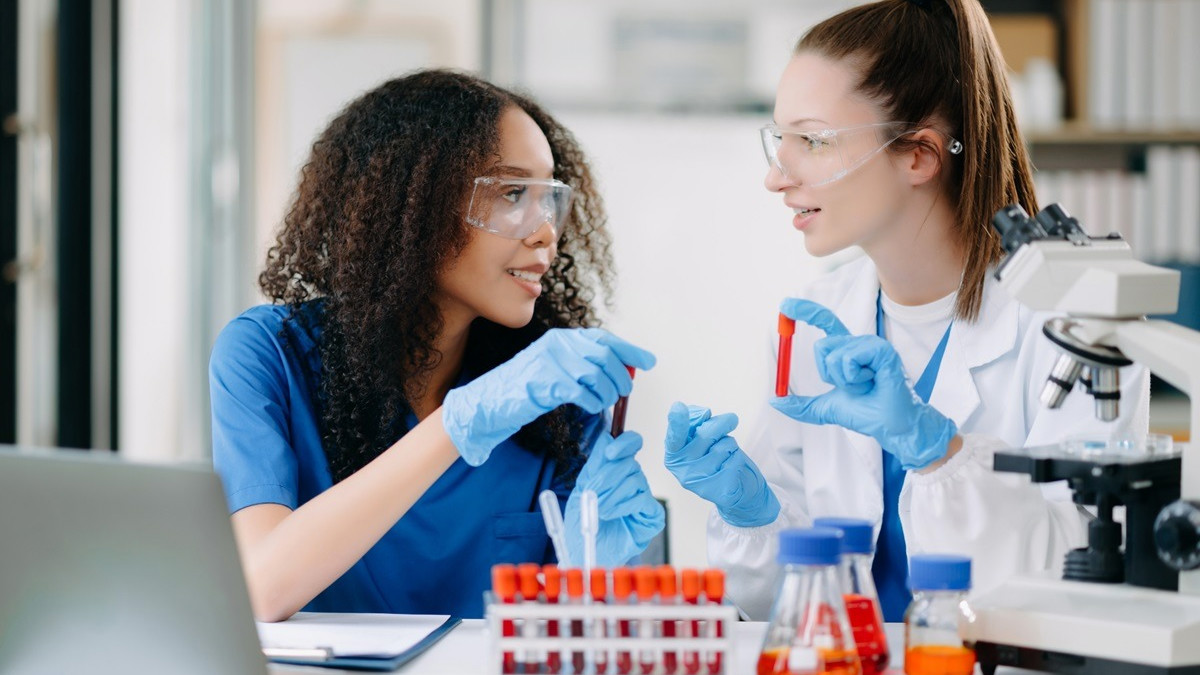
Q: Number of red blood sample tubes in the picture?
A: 12